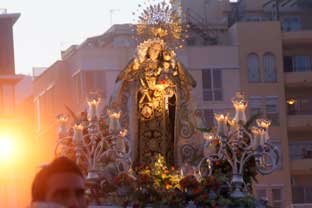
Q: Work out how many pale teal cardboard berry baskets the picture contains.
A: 0